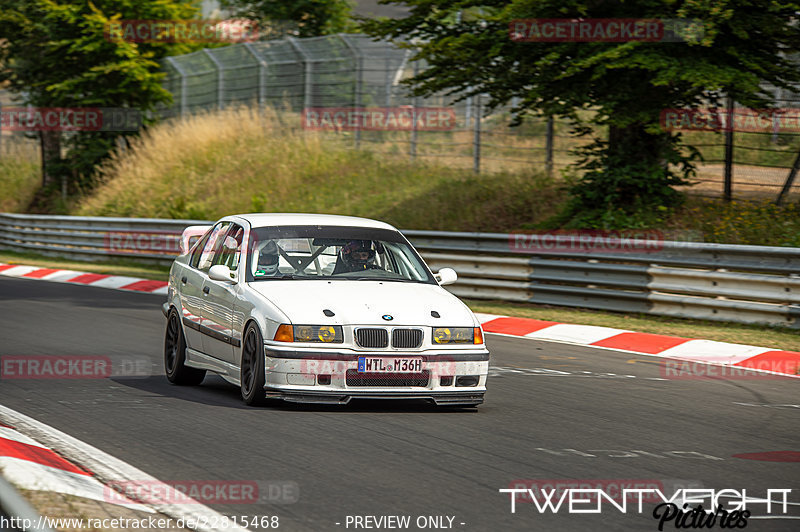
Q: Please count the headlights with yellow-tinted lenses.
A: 2